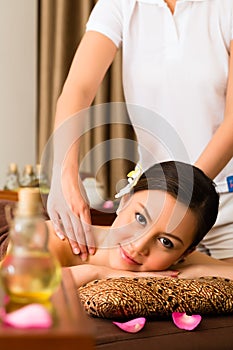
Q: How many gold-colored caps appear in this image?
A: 4